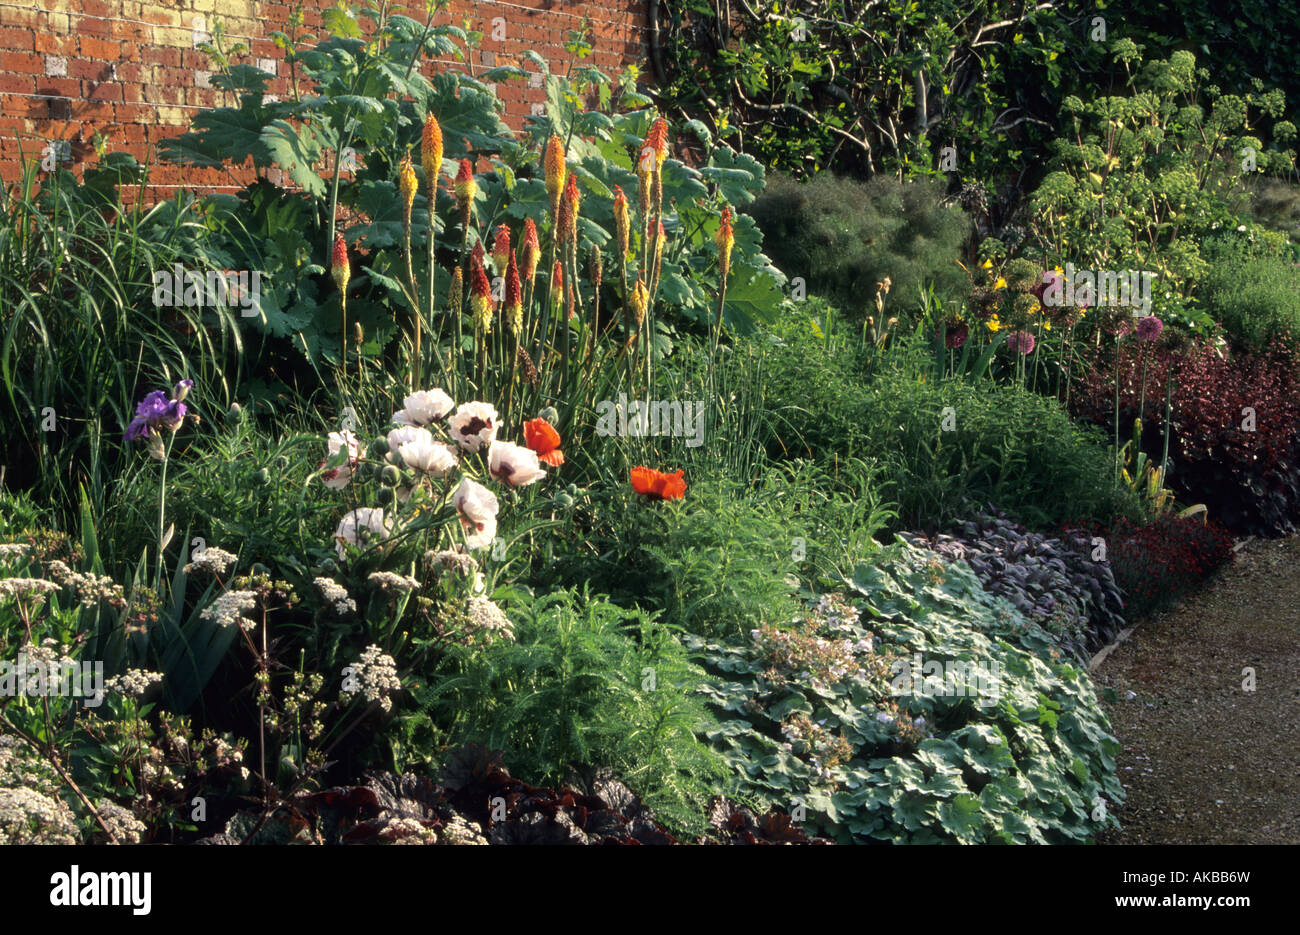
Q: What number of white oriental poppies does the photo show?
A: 8